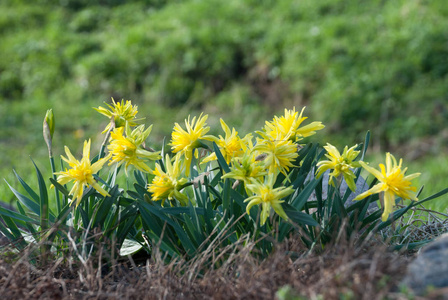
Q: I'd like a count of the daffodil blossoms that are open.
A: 12